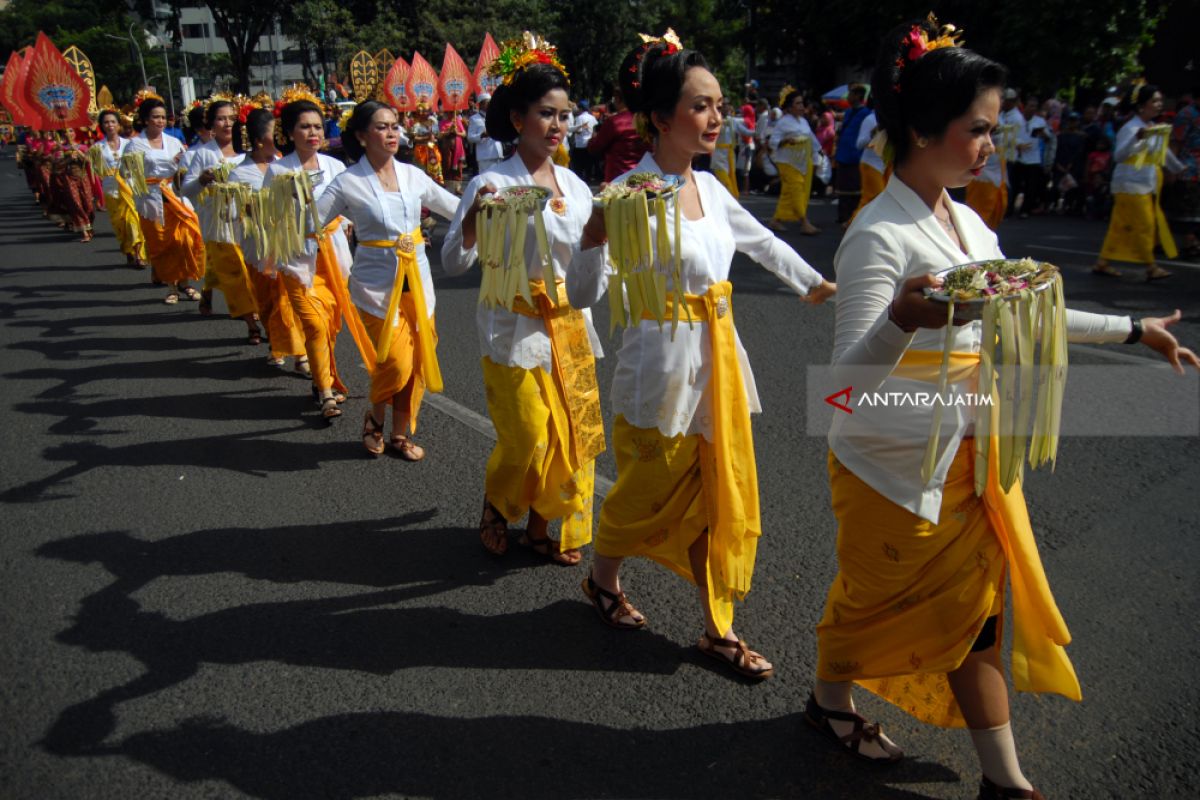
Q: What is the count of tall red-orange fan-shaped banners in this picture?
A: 7